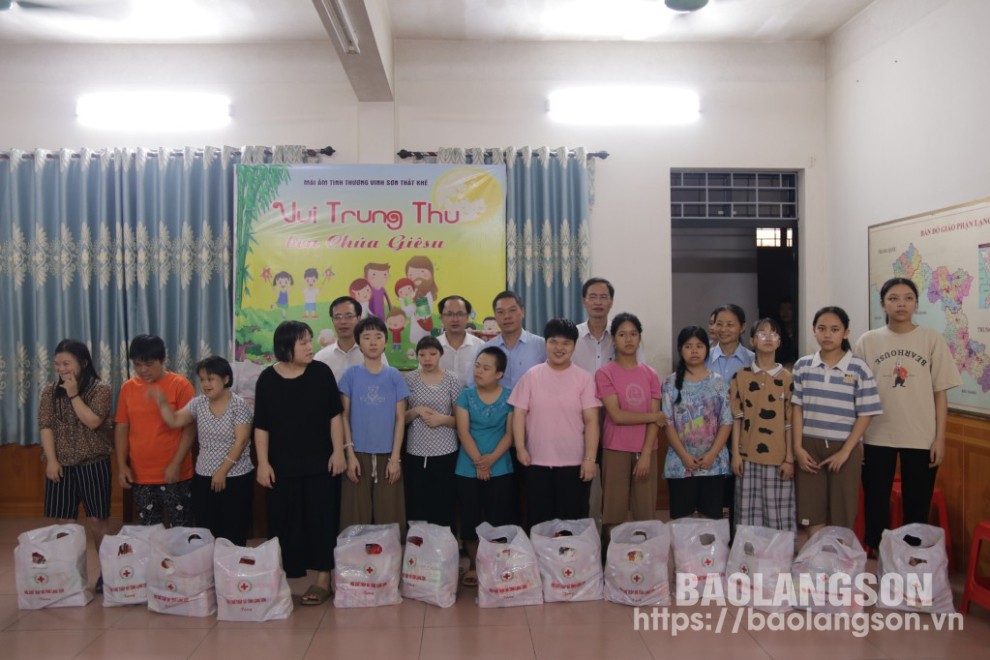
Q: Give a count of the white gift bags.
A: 13